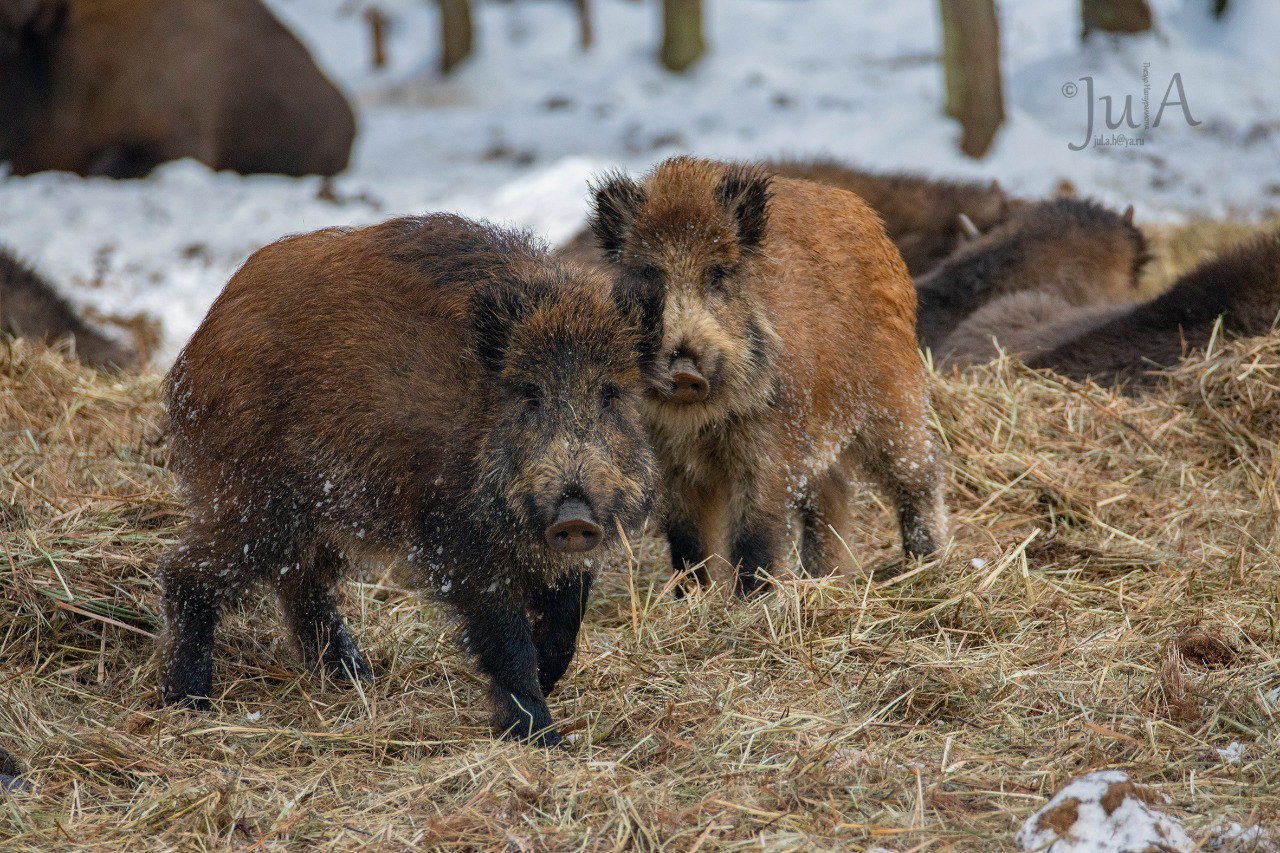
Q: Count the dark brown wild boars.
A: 1